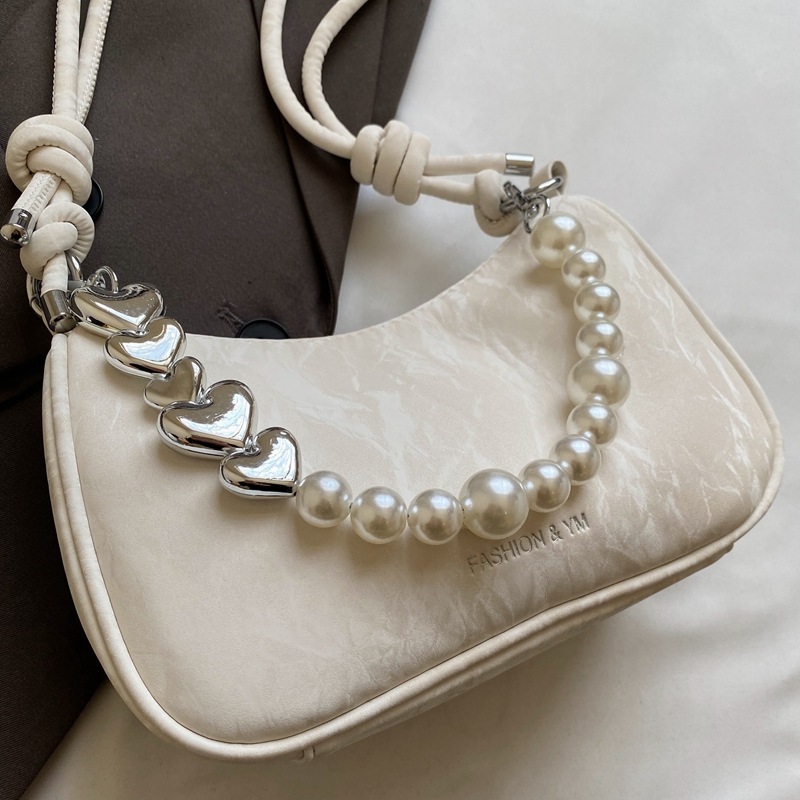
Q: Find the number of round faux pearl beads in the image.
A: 12